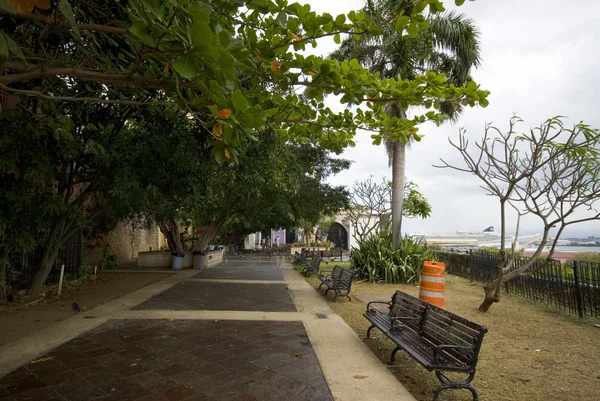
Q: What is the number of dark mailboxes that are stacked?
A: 0